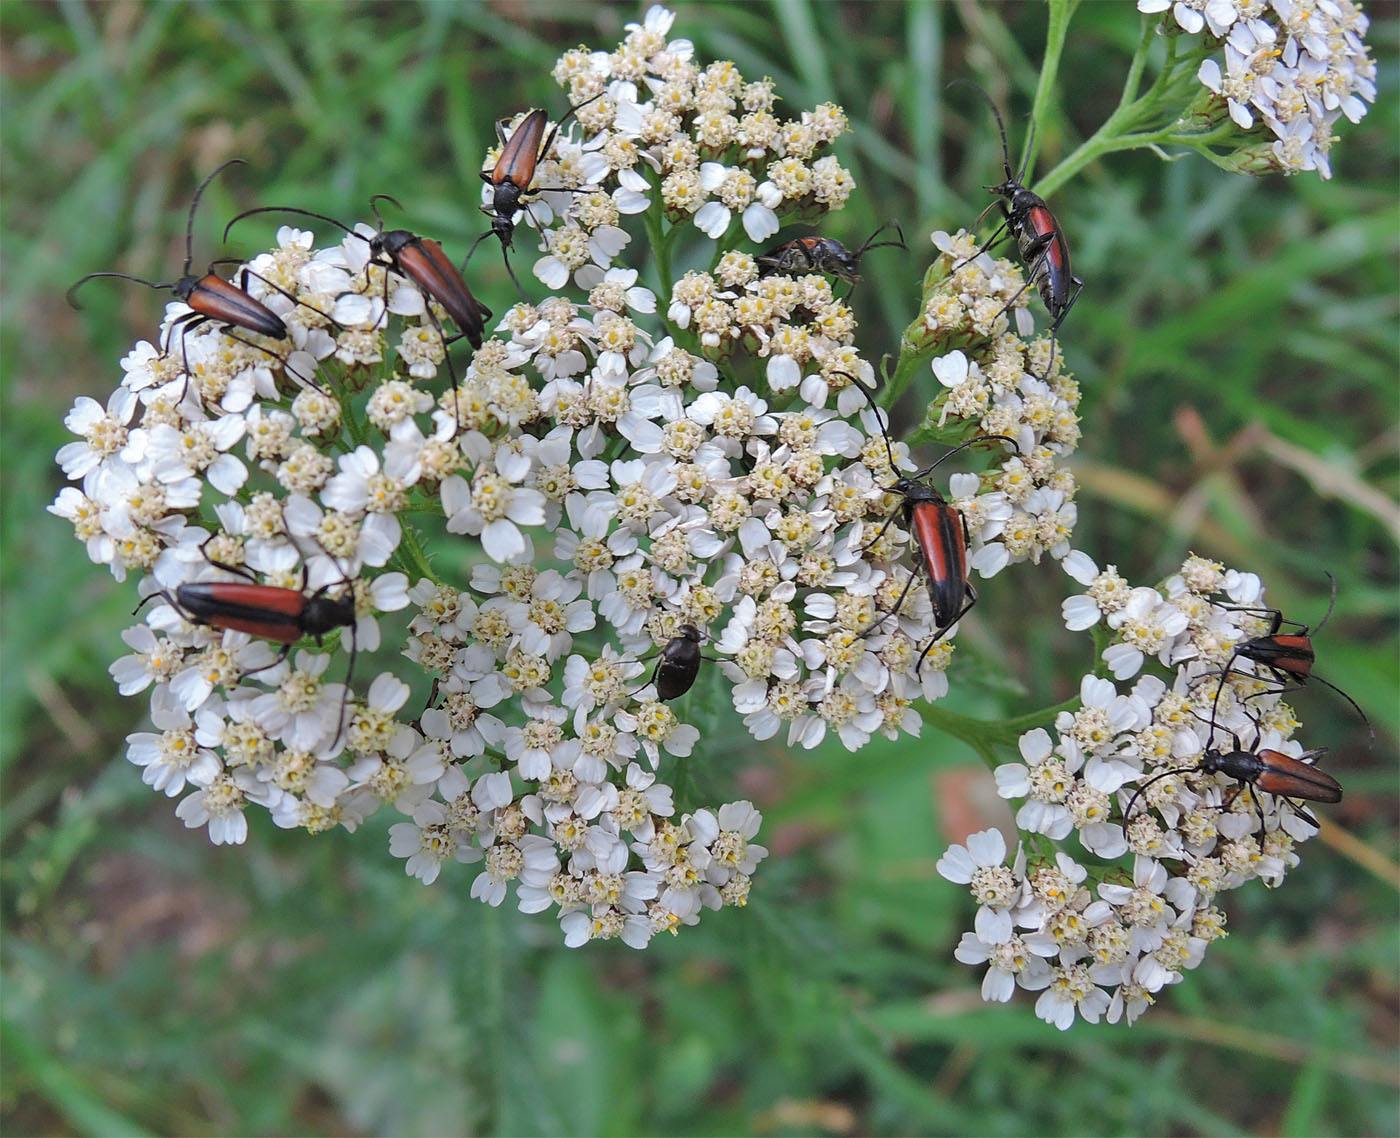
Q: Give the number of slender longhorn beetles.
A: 9